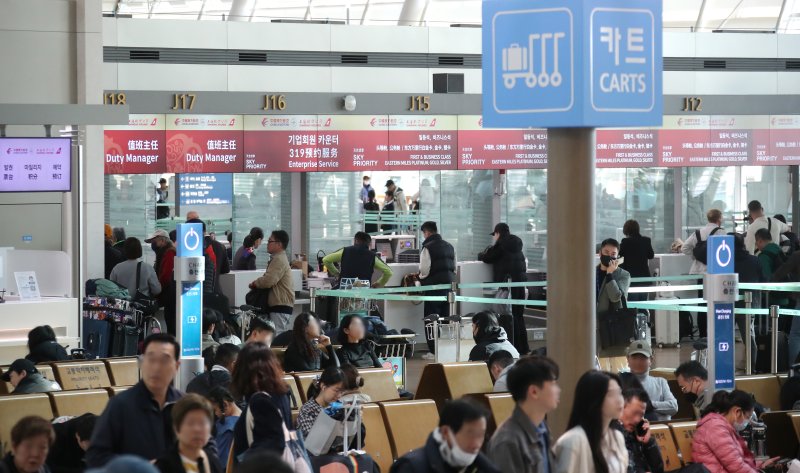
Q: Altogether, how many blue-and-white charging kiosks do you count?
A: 2